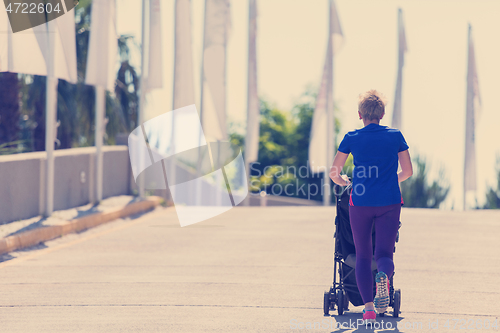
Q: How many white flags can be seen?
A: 9